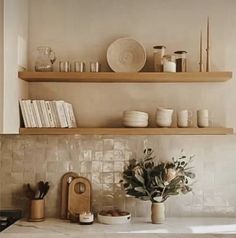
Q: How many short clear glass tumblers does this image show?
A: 3